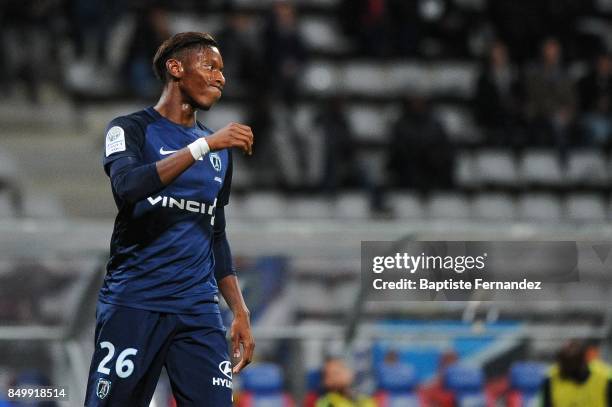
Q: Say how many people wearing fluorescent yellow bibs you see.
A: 2